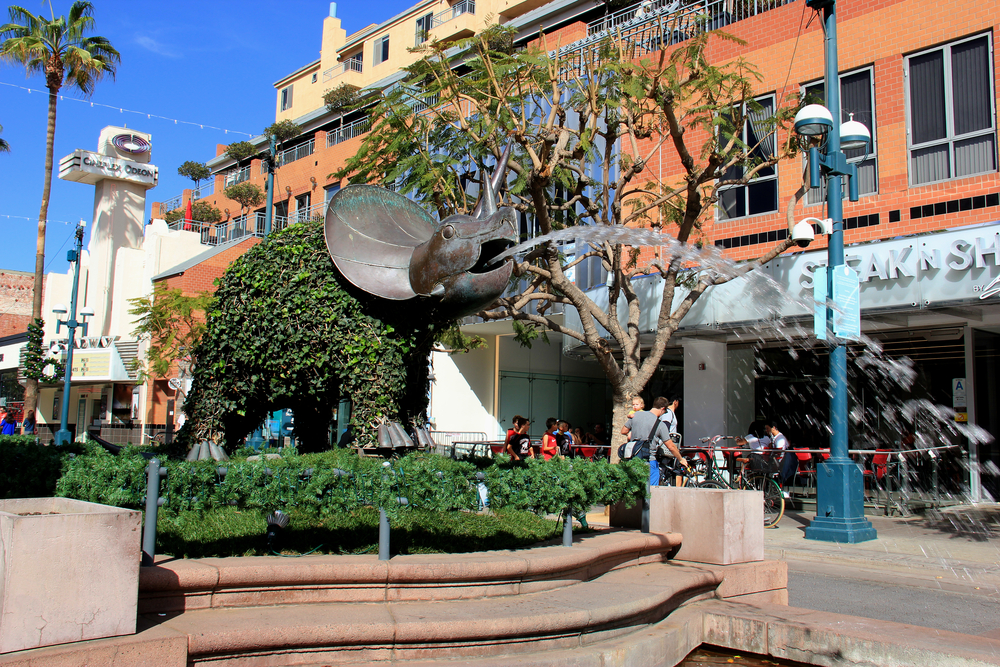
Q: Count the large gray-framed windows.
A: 3